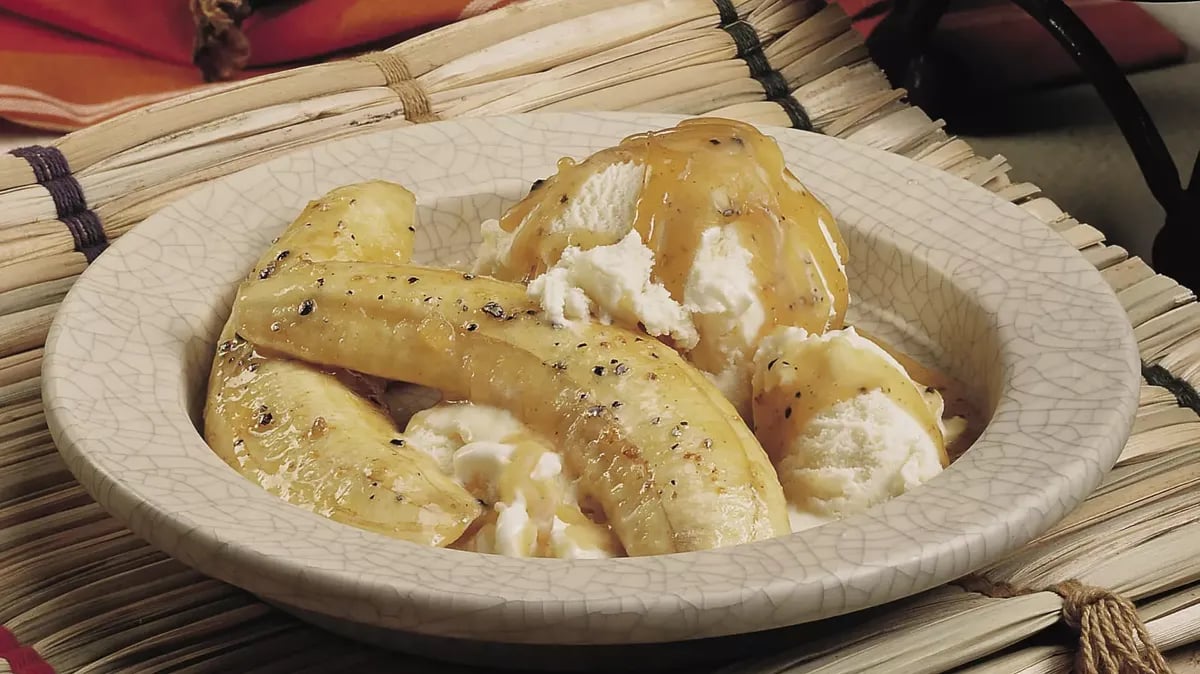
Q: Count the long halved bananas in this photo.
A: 2